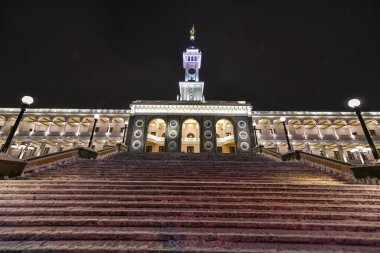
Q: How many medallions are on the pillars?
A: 12